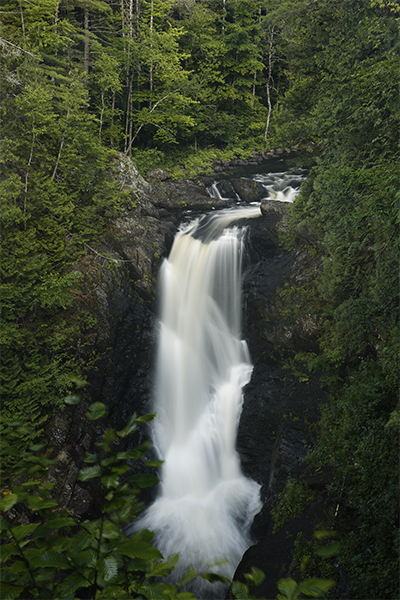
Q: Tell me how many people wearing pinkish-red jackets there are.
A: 0